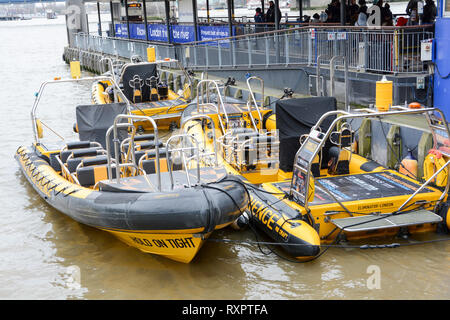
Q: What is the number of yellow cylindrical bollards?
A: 3